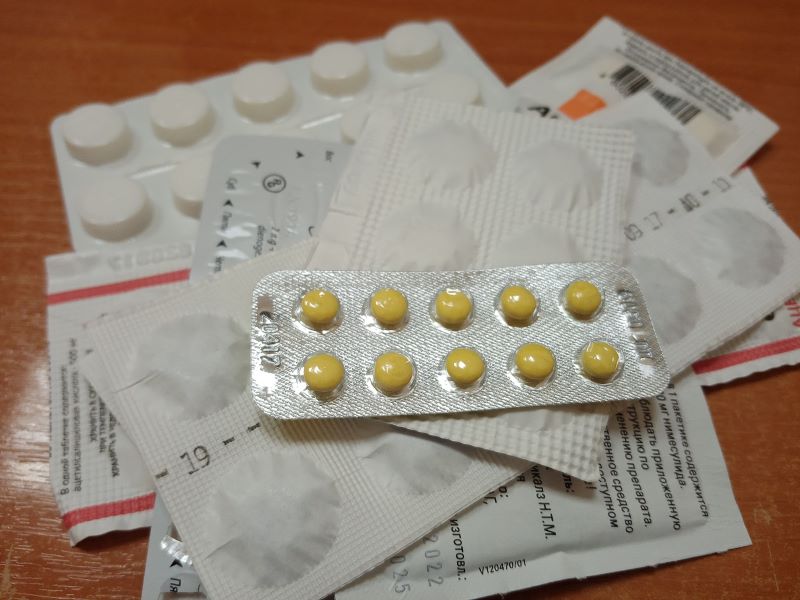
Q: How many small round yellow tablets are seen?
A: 10